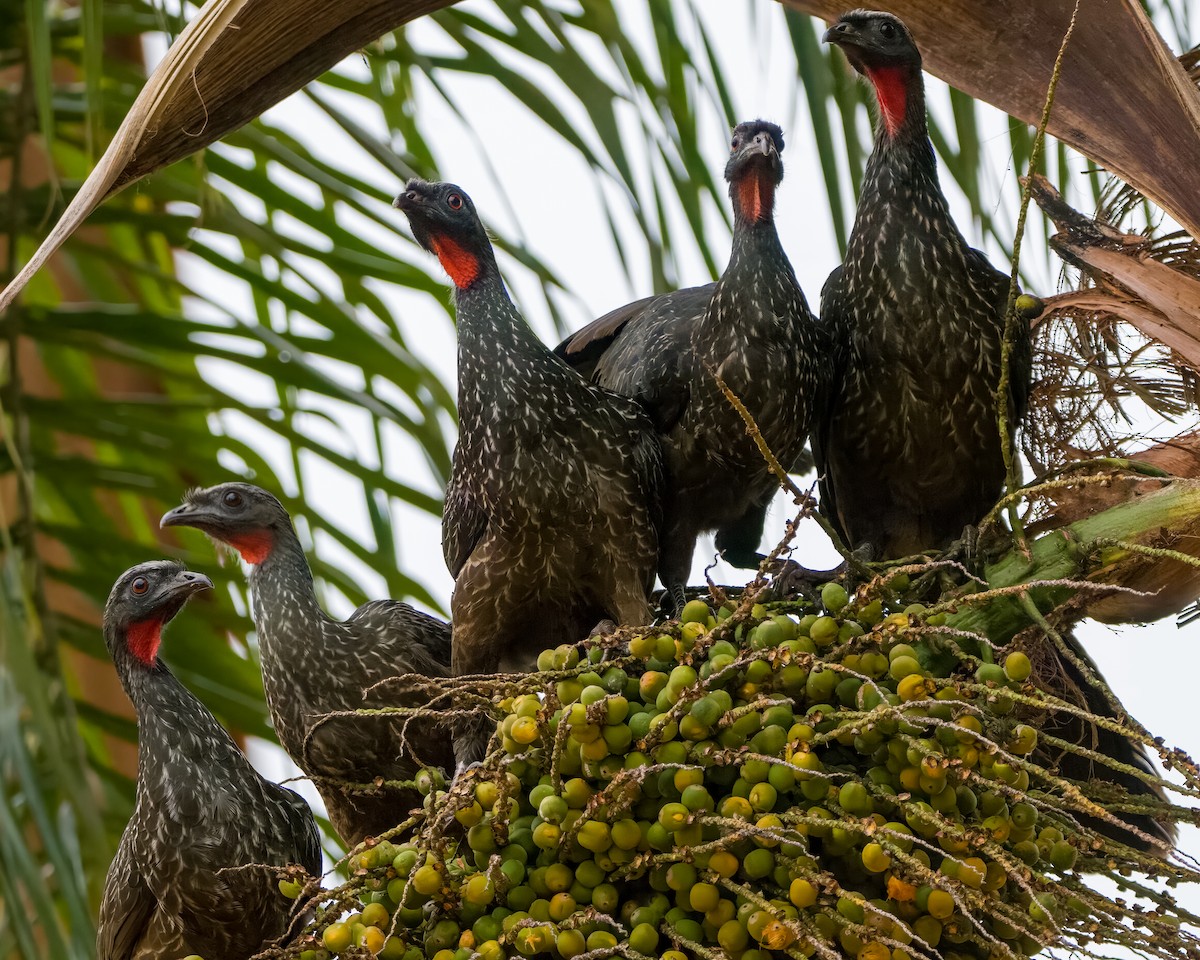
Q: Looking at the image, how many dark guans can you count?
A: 5